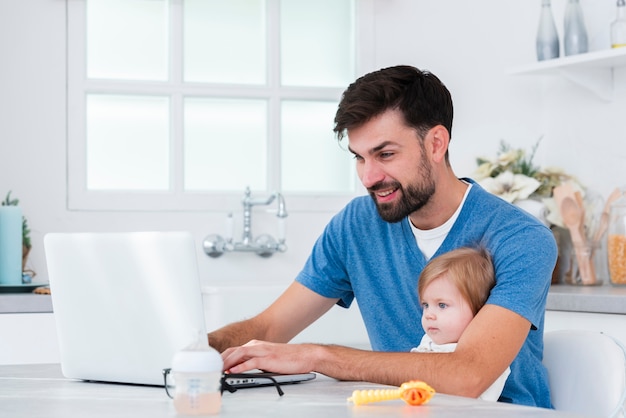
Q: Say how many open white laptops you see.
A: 1